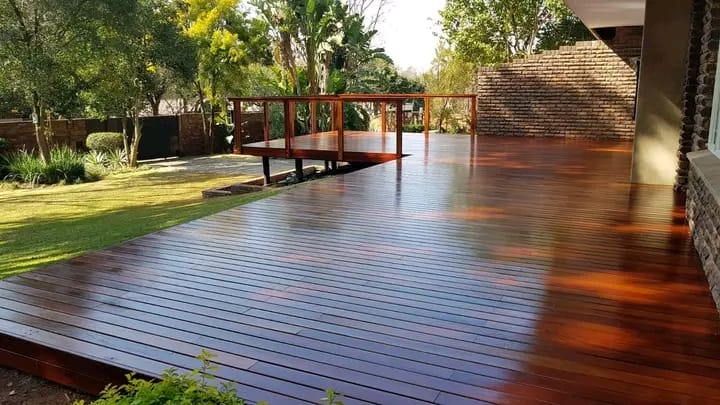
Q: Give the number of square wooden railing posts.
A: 11